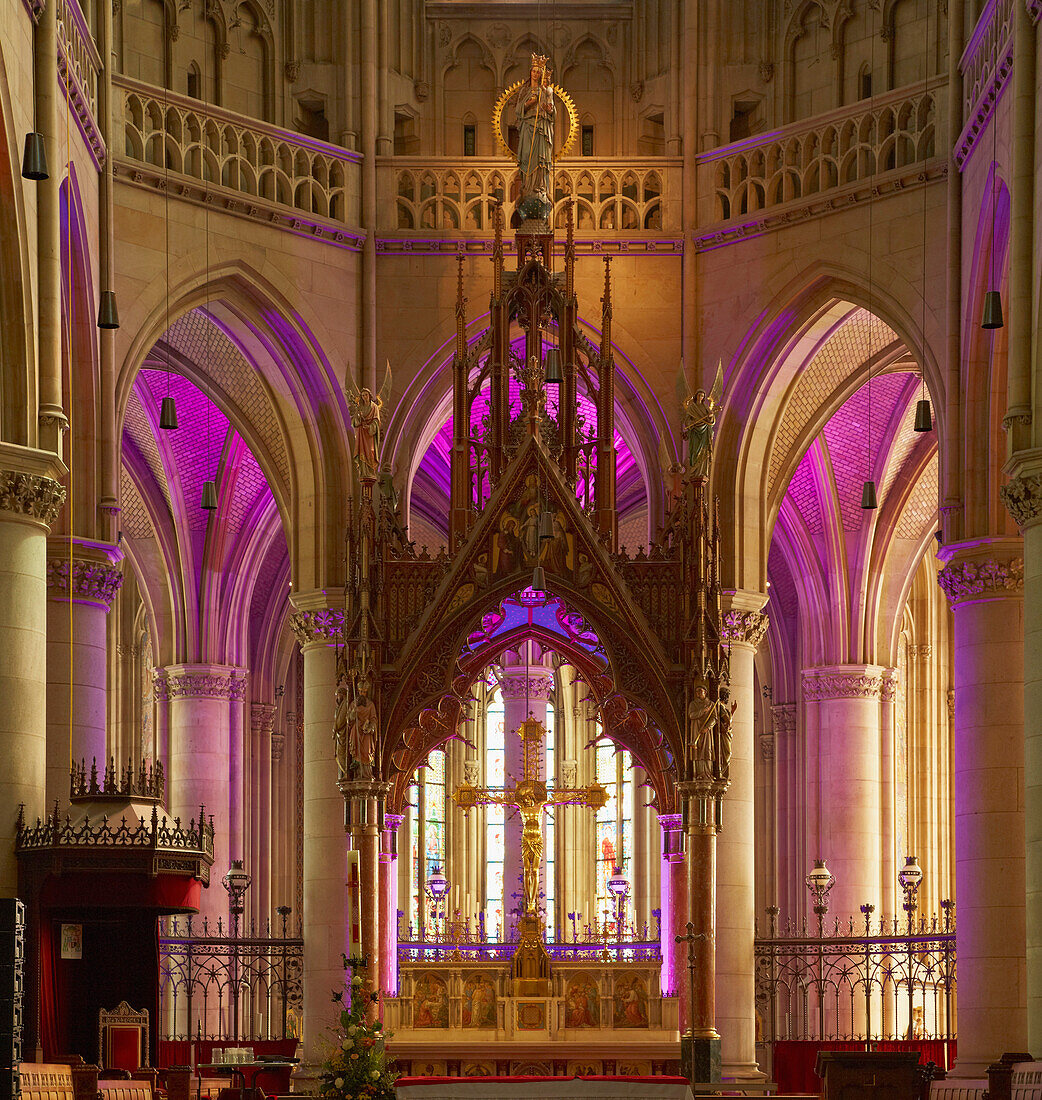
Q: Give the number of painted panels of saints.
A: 4